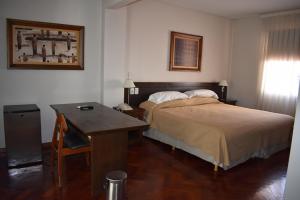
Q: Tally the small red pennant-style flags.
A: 0